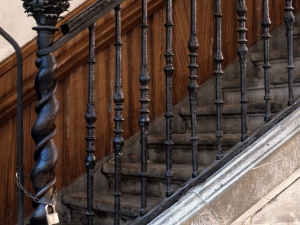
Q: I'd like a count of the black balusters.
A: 9